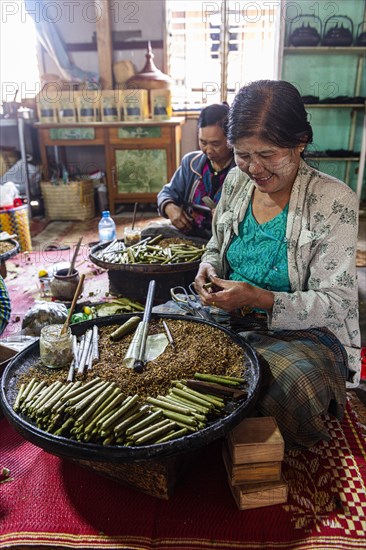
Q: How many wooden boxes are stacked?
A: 3